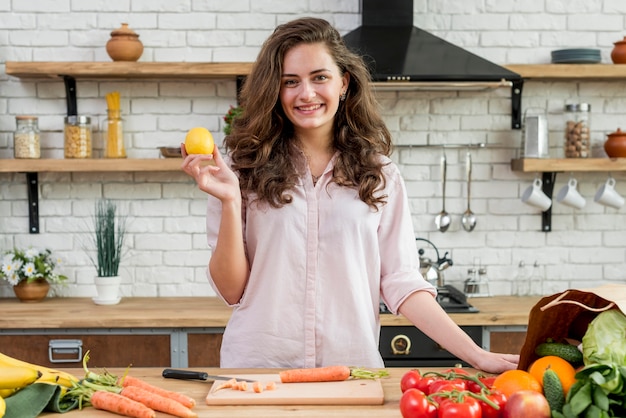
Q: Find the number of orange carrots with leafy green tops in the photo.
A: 4